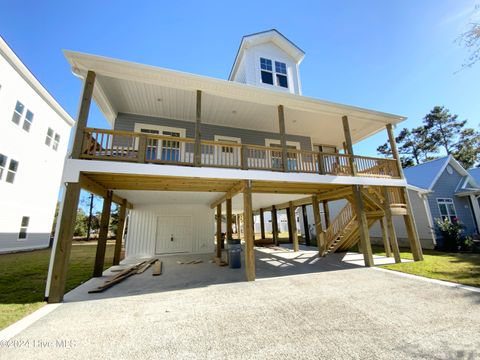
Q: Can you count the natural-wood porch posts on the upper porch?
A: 5